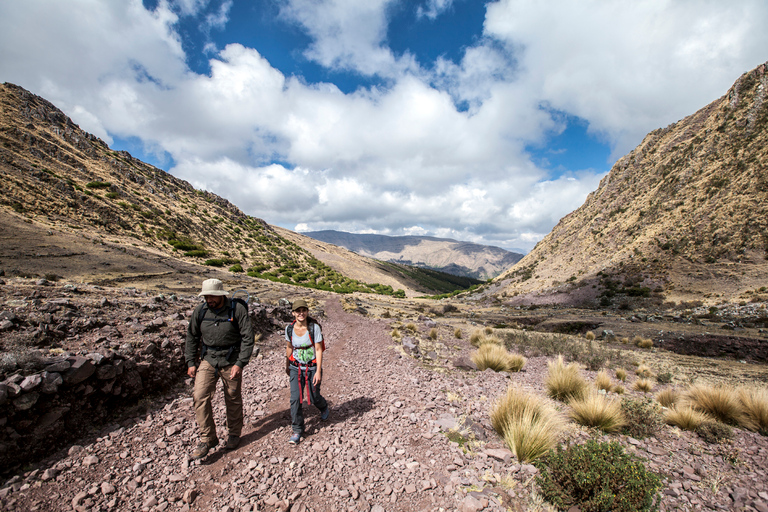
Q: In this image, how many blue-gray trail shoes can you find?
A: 2